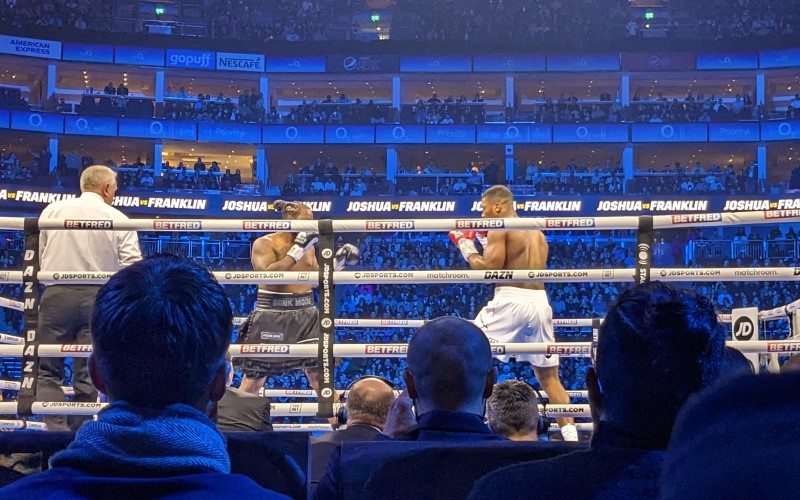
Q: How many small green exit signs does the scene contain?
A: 3